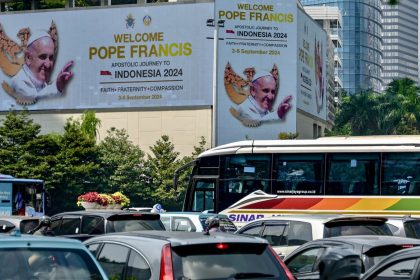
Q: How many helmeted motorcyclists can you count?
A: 3